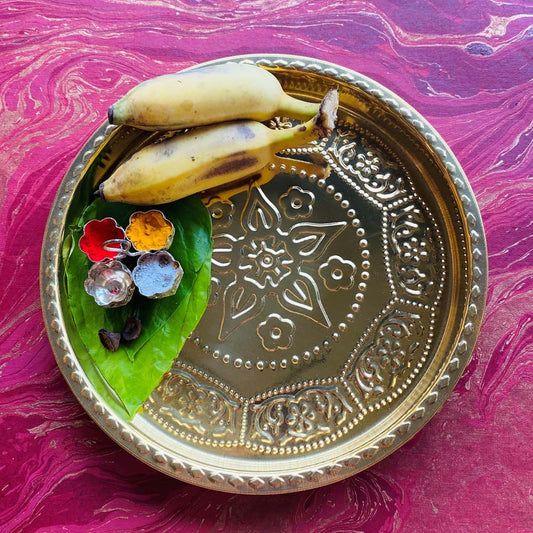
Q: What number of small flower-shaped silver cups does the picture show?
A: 4